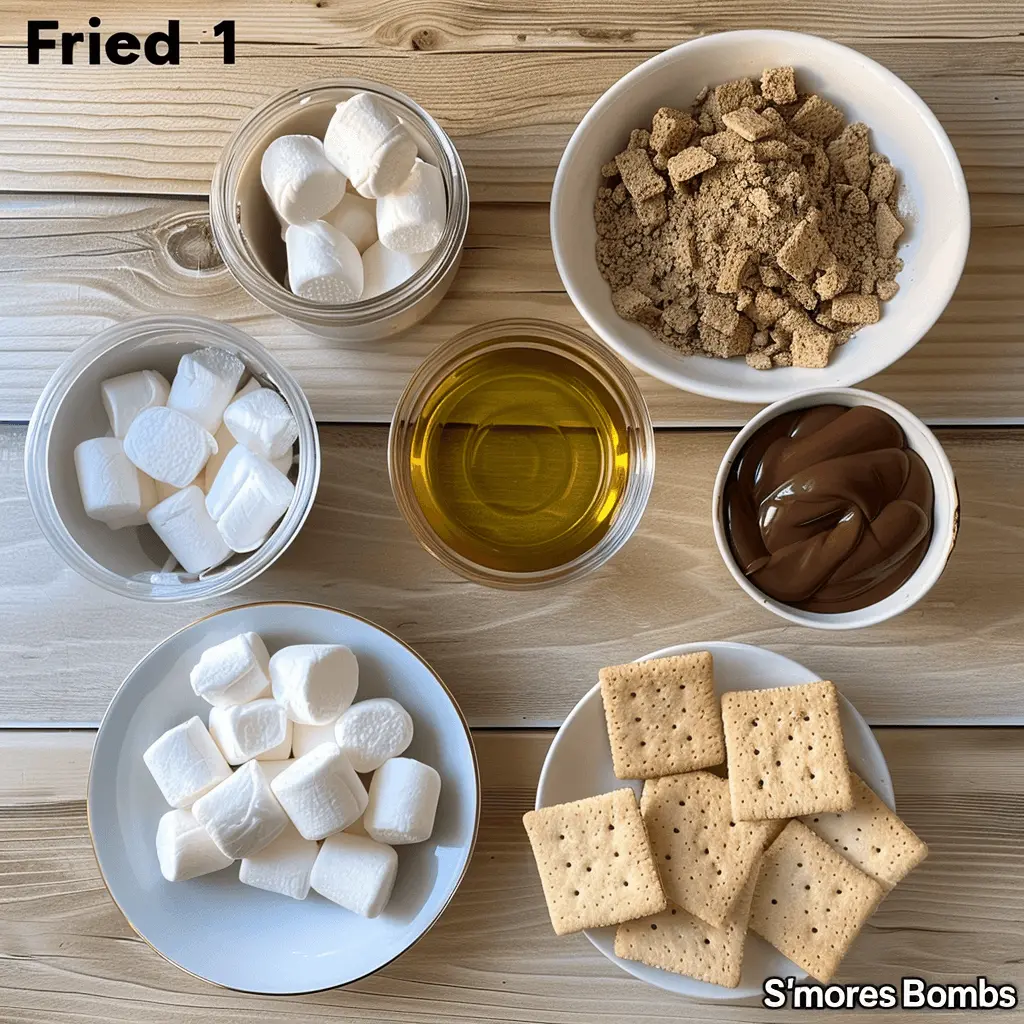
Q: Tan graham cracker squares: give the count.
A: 7